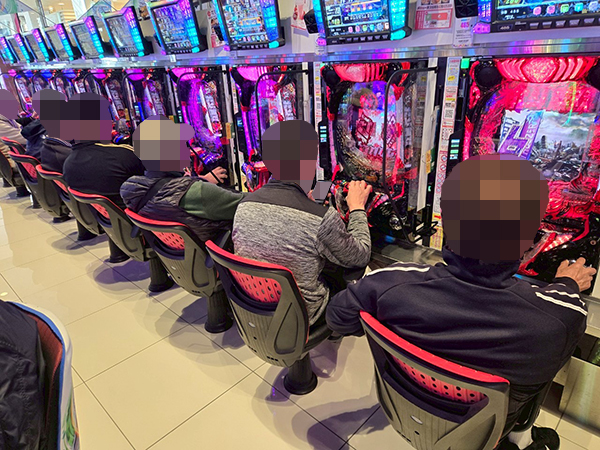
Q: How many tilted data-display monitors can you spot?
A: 10